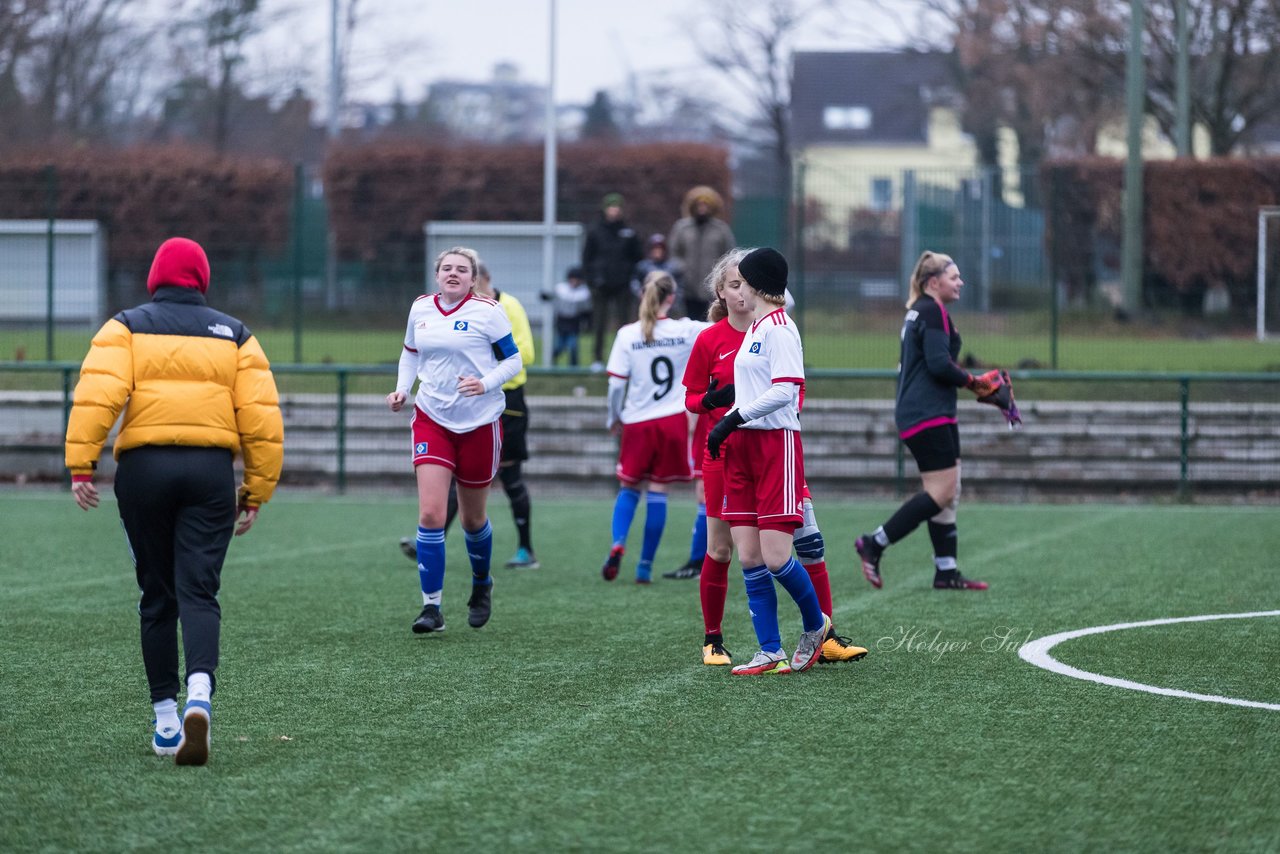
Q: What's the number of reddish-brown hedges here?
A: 3